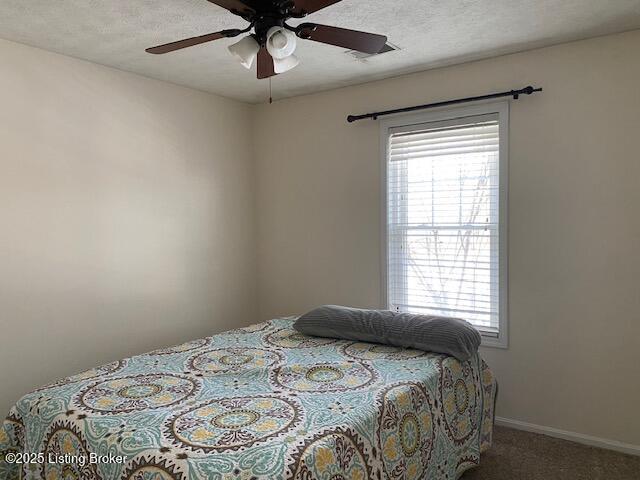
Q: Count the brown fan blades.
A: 5